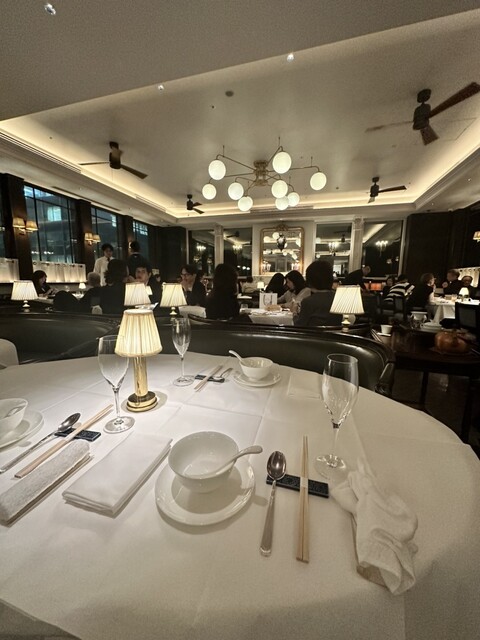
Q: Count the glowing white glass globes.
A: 9